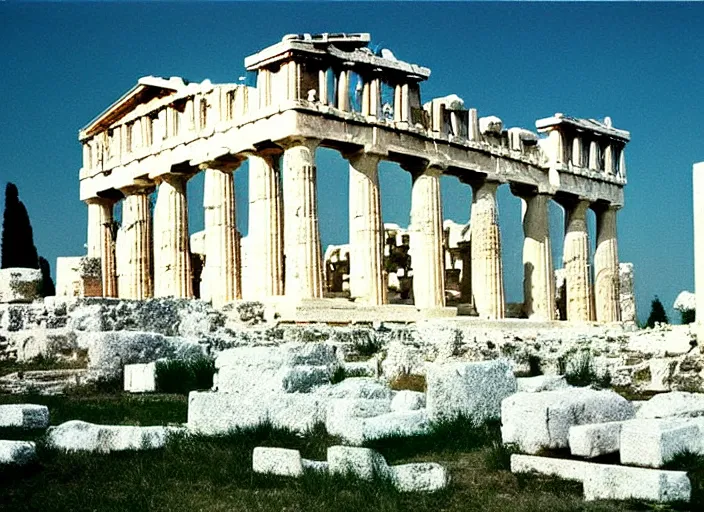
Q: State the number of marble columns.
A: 12